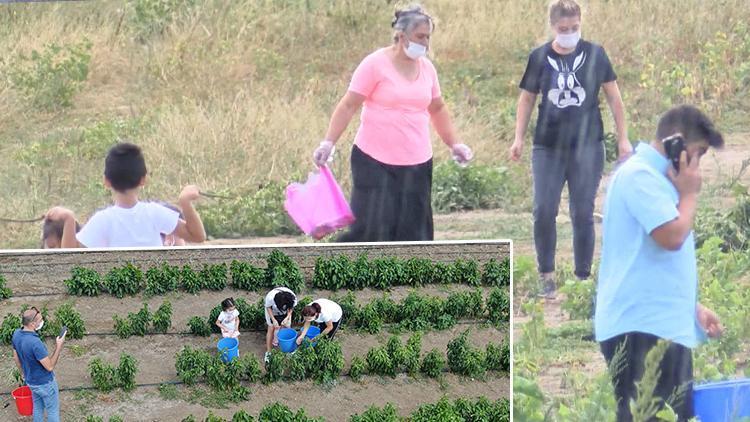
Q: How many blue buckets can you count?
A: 4